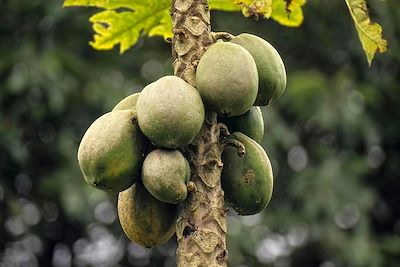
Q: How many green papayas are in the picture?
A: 9